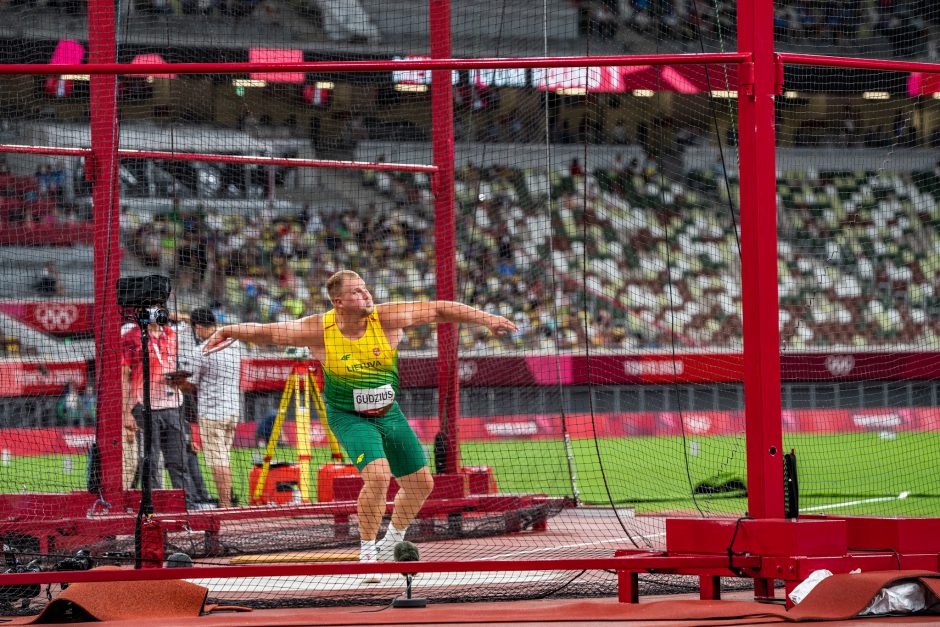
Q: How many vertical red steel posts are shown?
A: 3